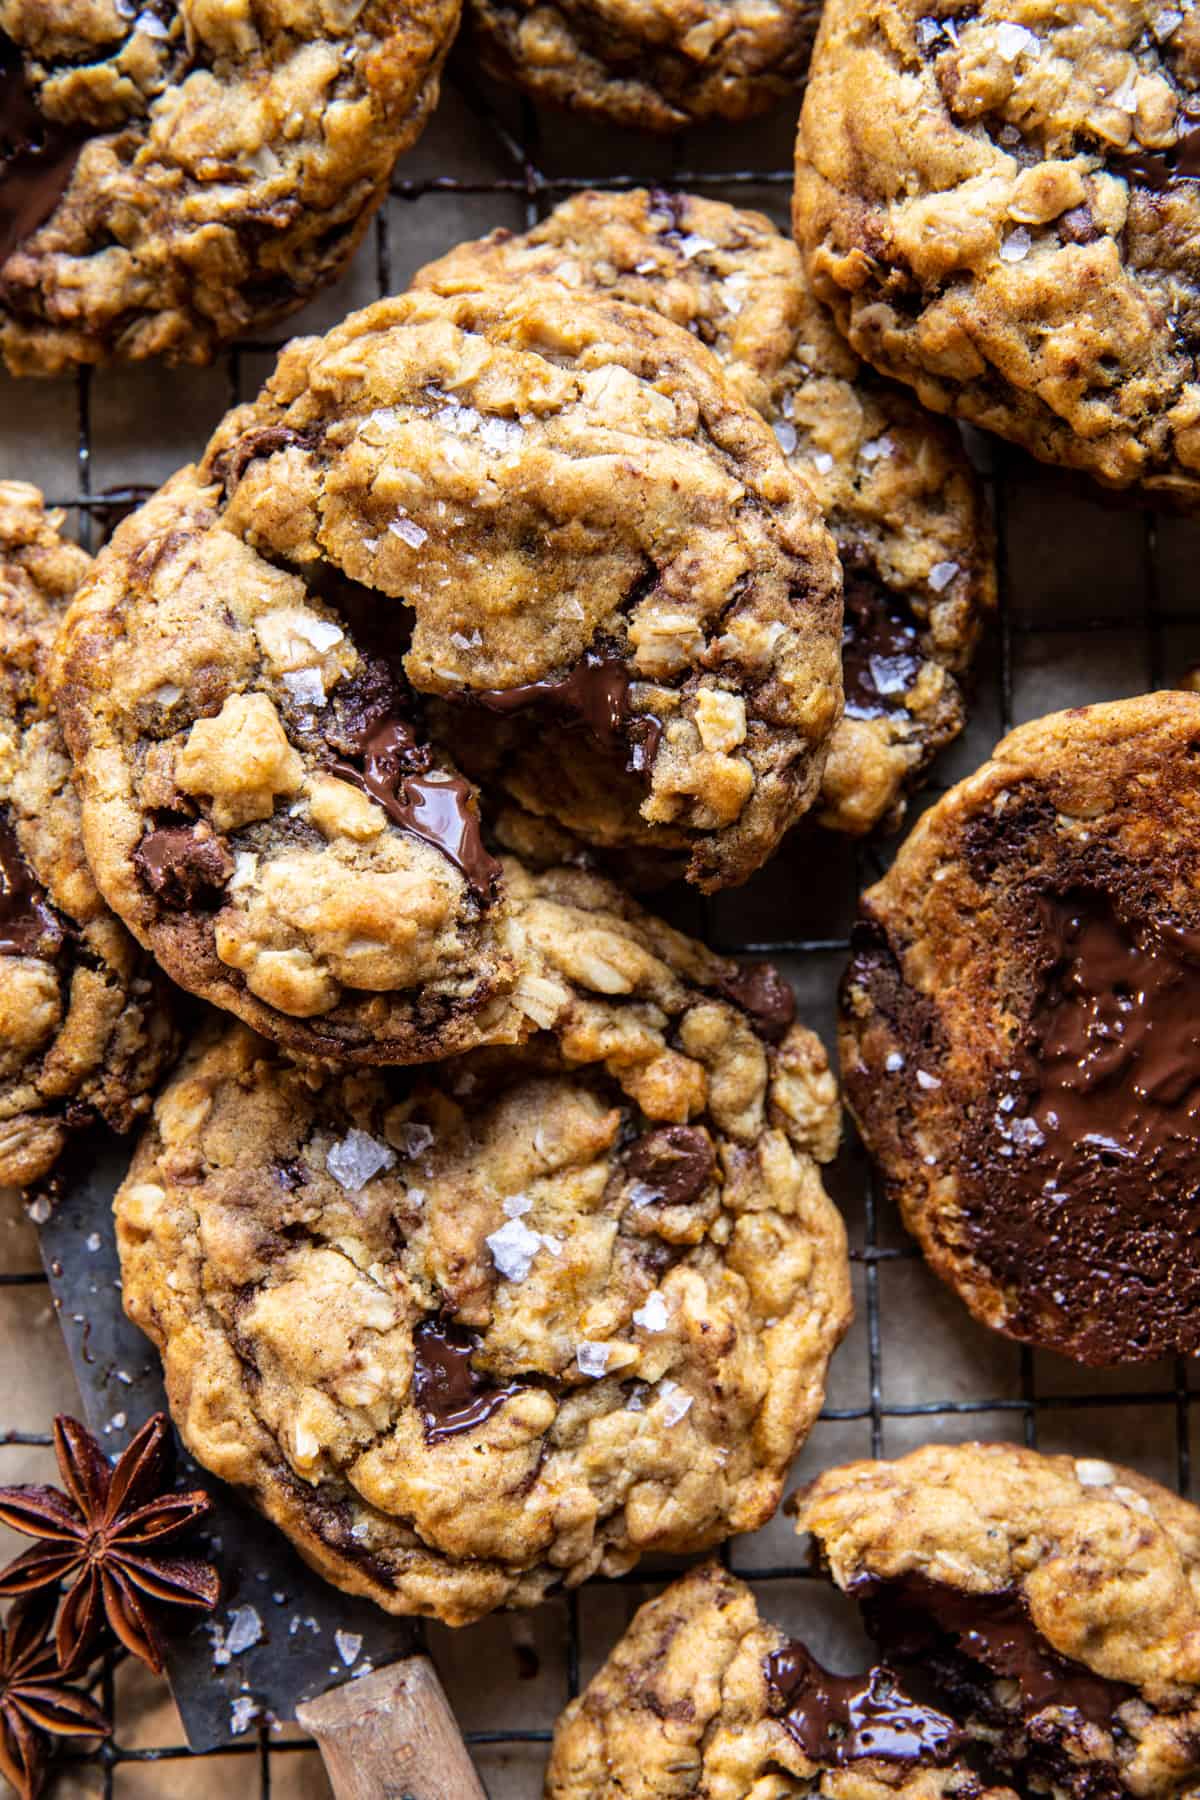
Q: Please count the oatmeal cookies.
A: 9